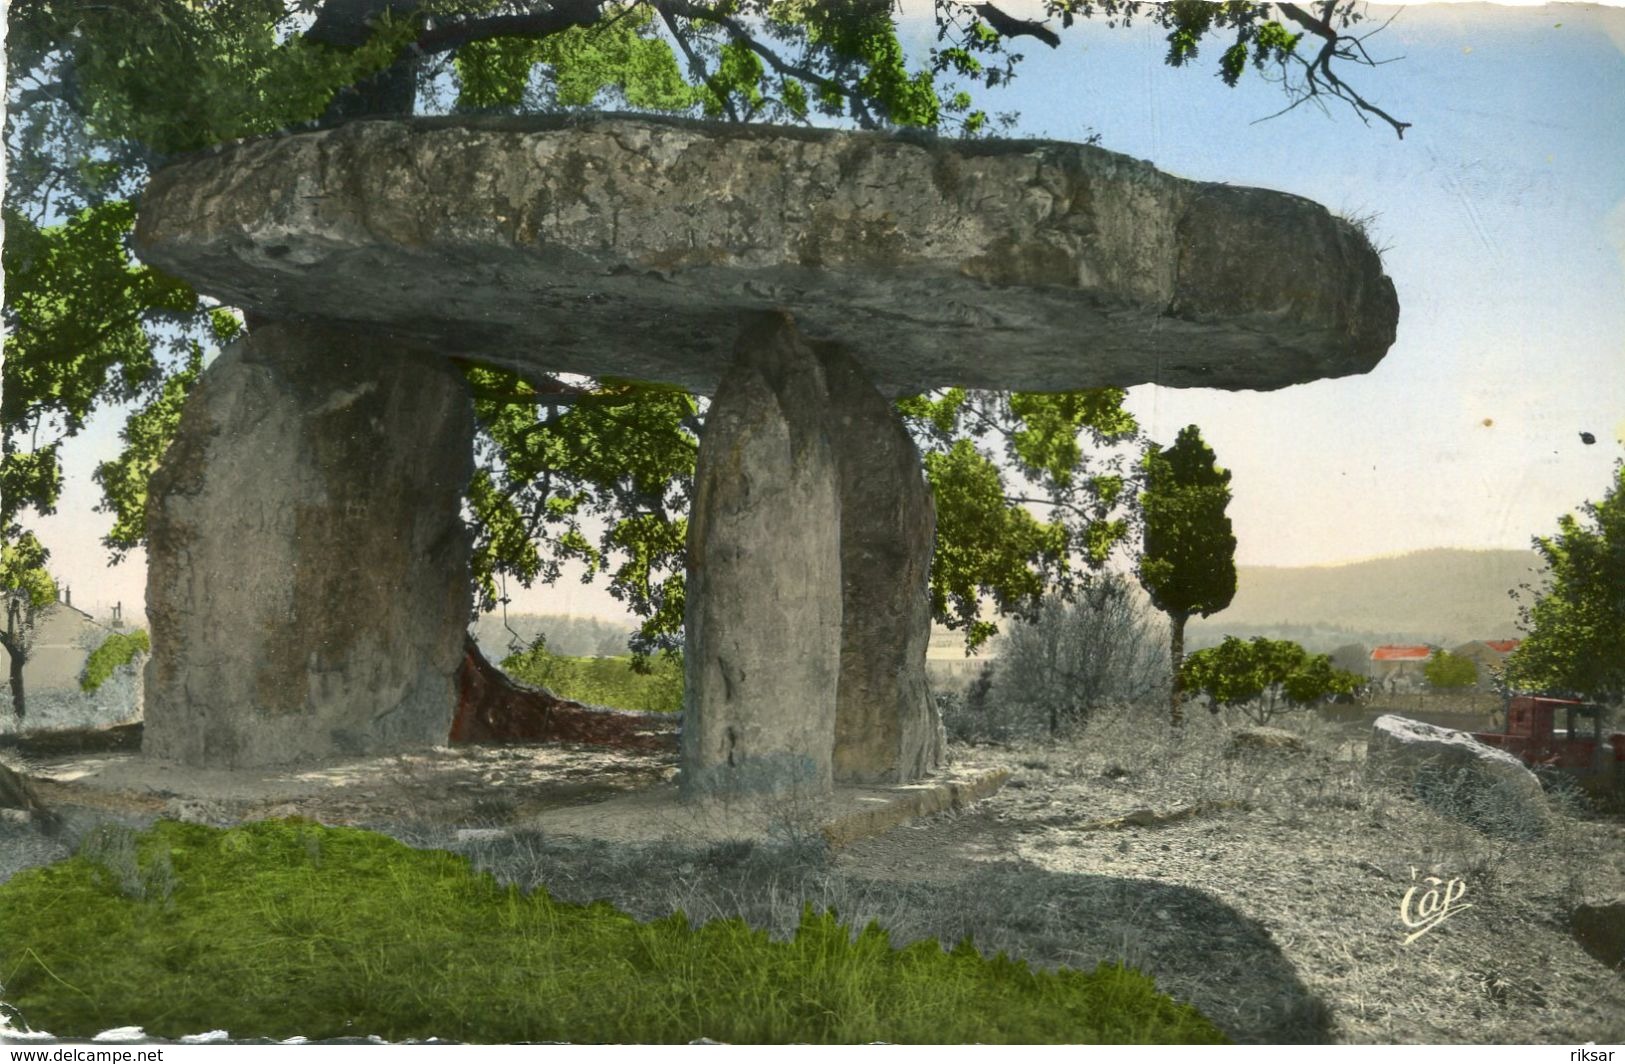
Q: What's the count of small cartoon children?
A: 0